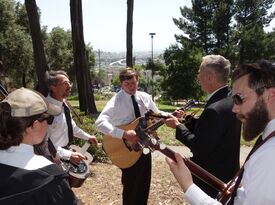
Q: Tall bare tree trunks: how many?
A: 3